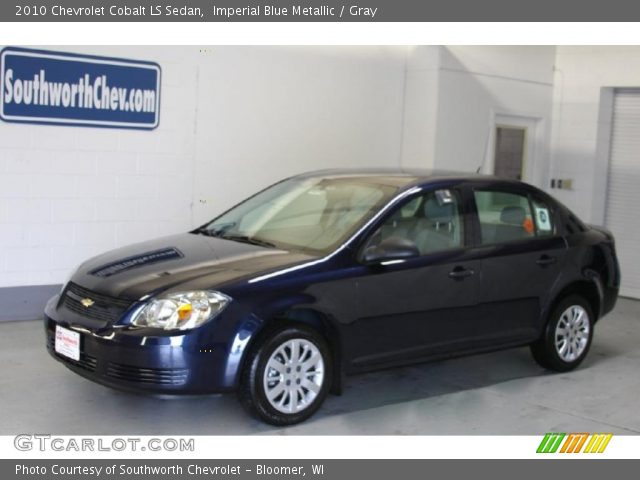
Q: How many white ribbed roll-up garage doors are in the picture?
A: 1